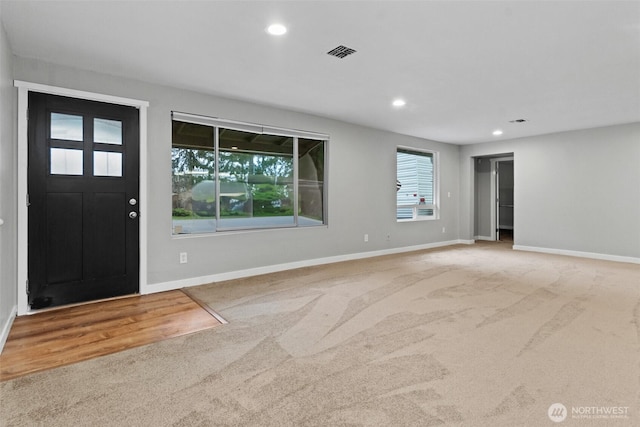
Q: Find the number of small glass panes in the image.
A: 4